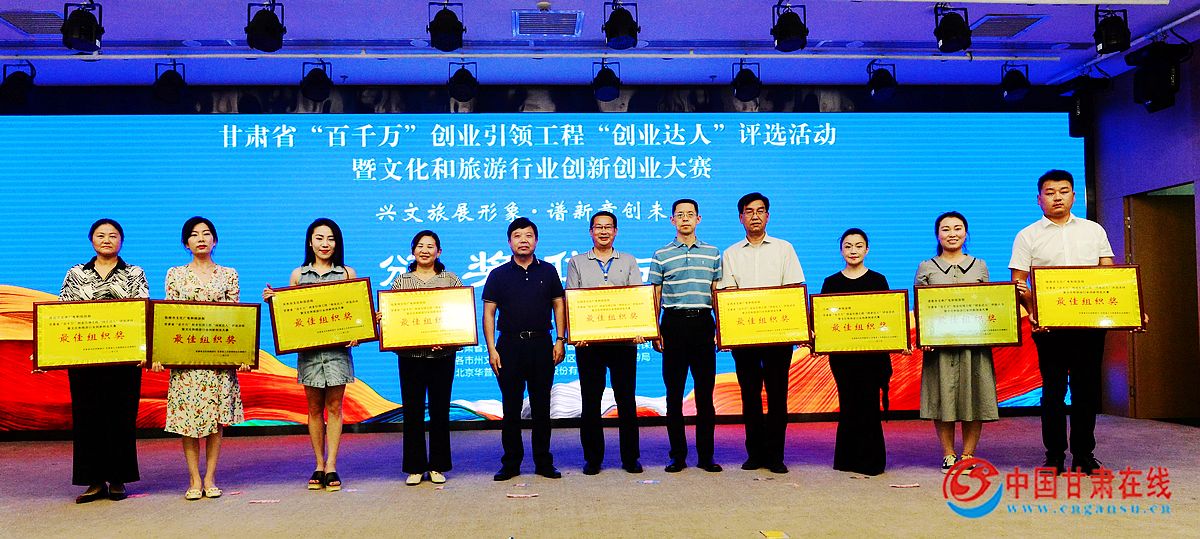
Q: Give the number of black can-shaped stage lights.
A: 15